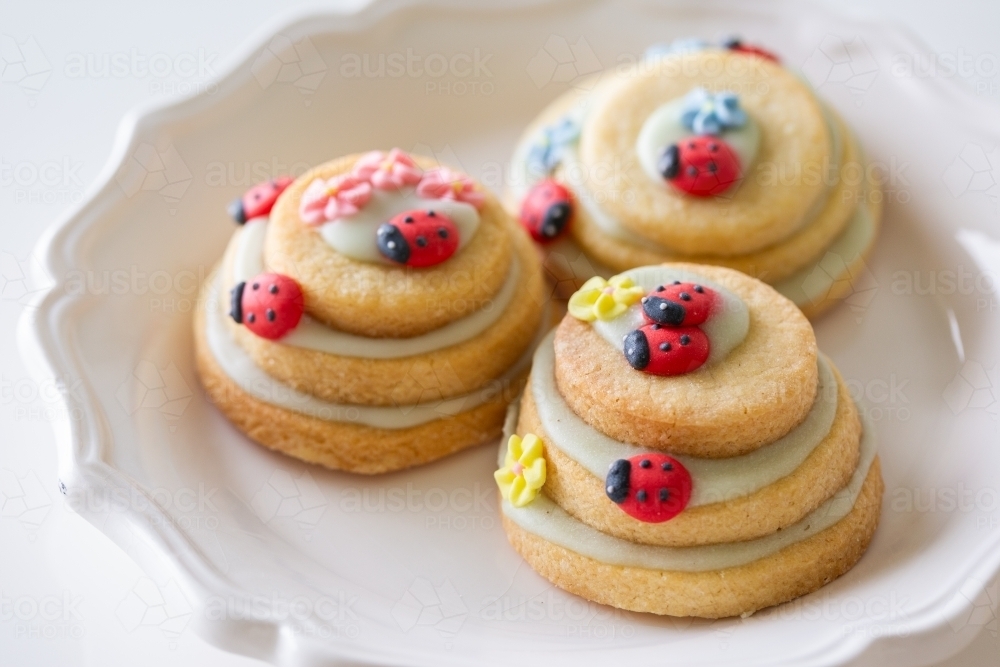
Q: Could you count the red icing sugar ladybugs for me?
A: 9